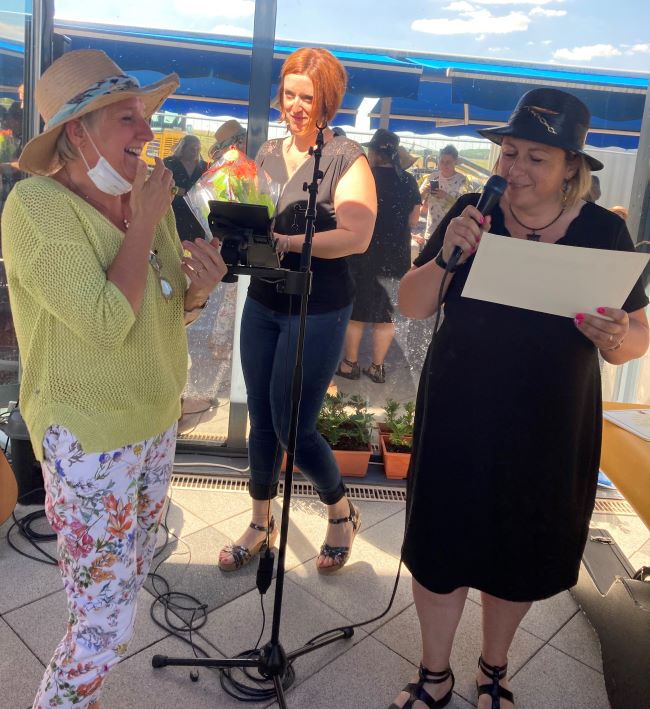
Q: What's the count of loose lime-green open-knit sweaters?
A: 1